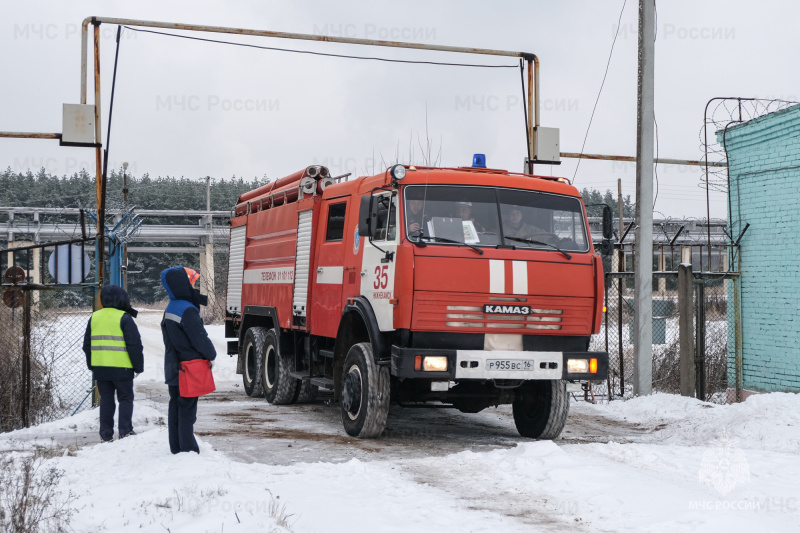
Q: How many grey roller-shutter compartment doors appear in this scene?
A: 2